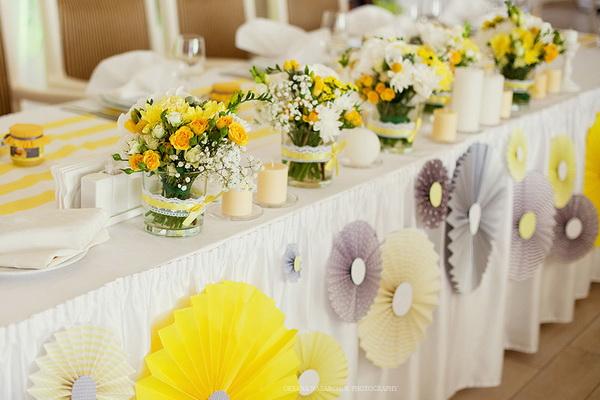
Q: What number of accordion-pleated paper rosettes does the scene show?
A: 13